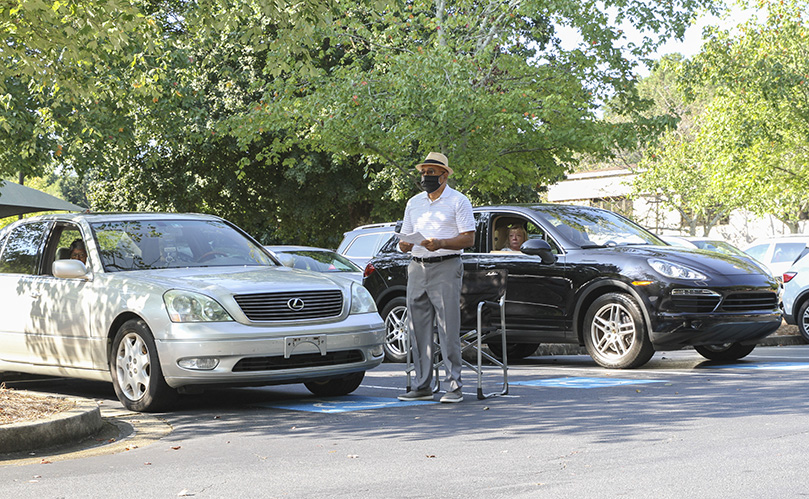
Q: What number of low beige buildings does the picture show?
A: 1